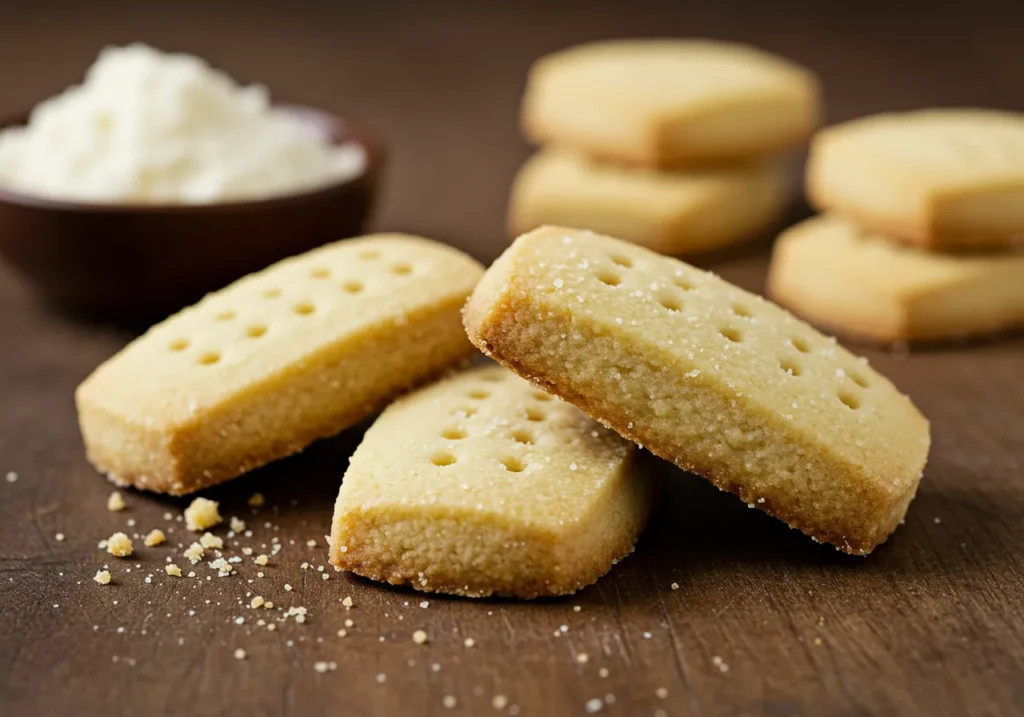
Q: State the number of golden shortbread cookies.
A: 7